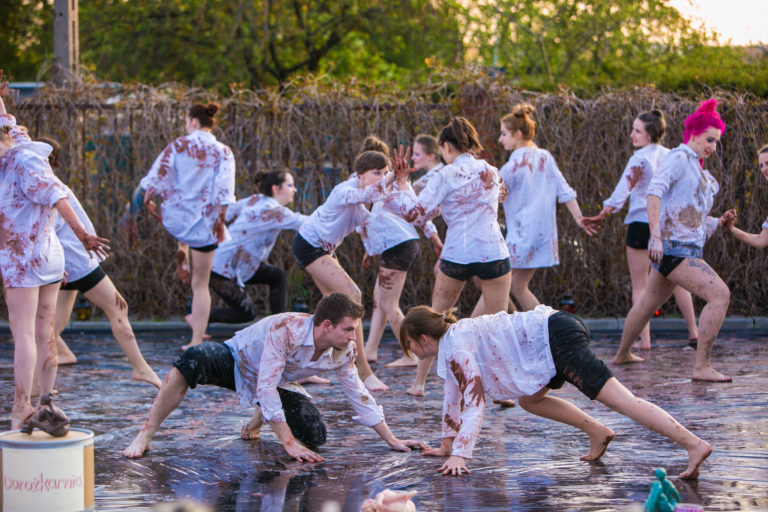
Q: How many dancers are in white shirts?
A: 14